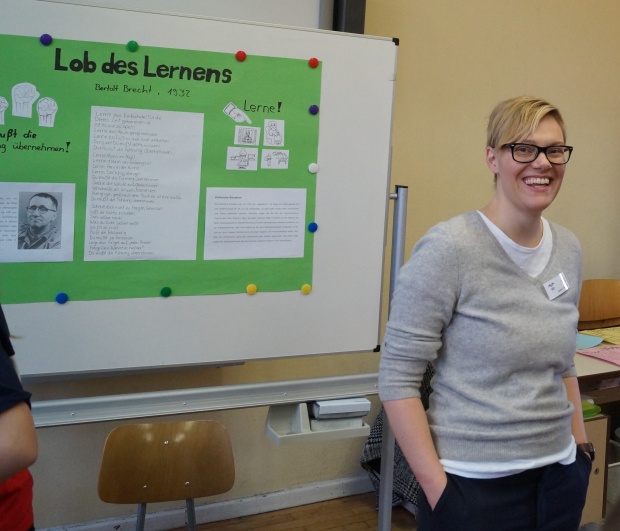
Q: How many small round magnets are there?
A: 11